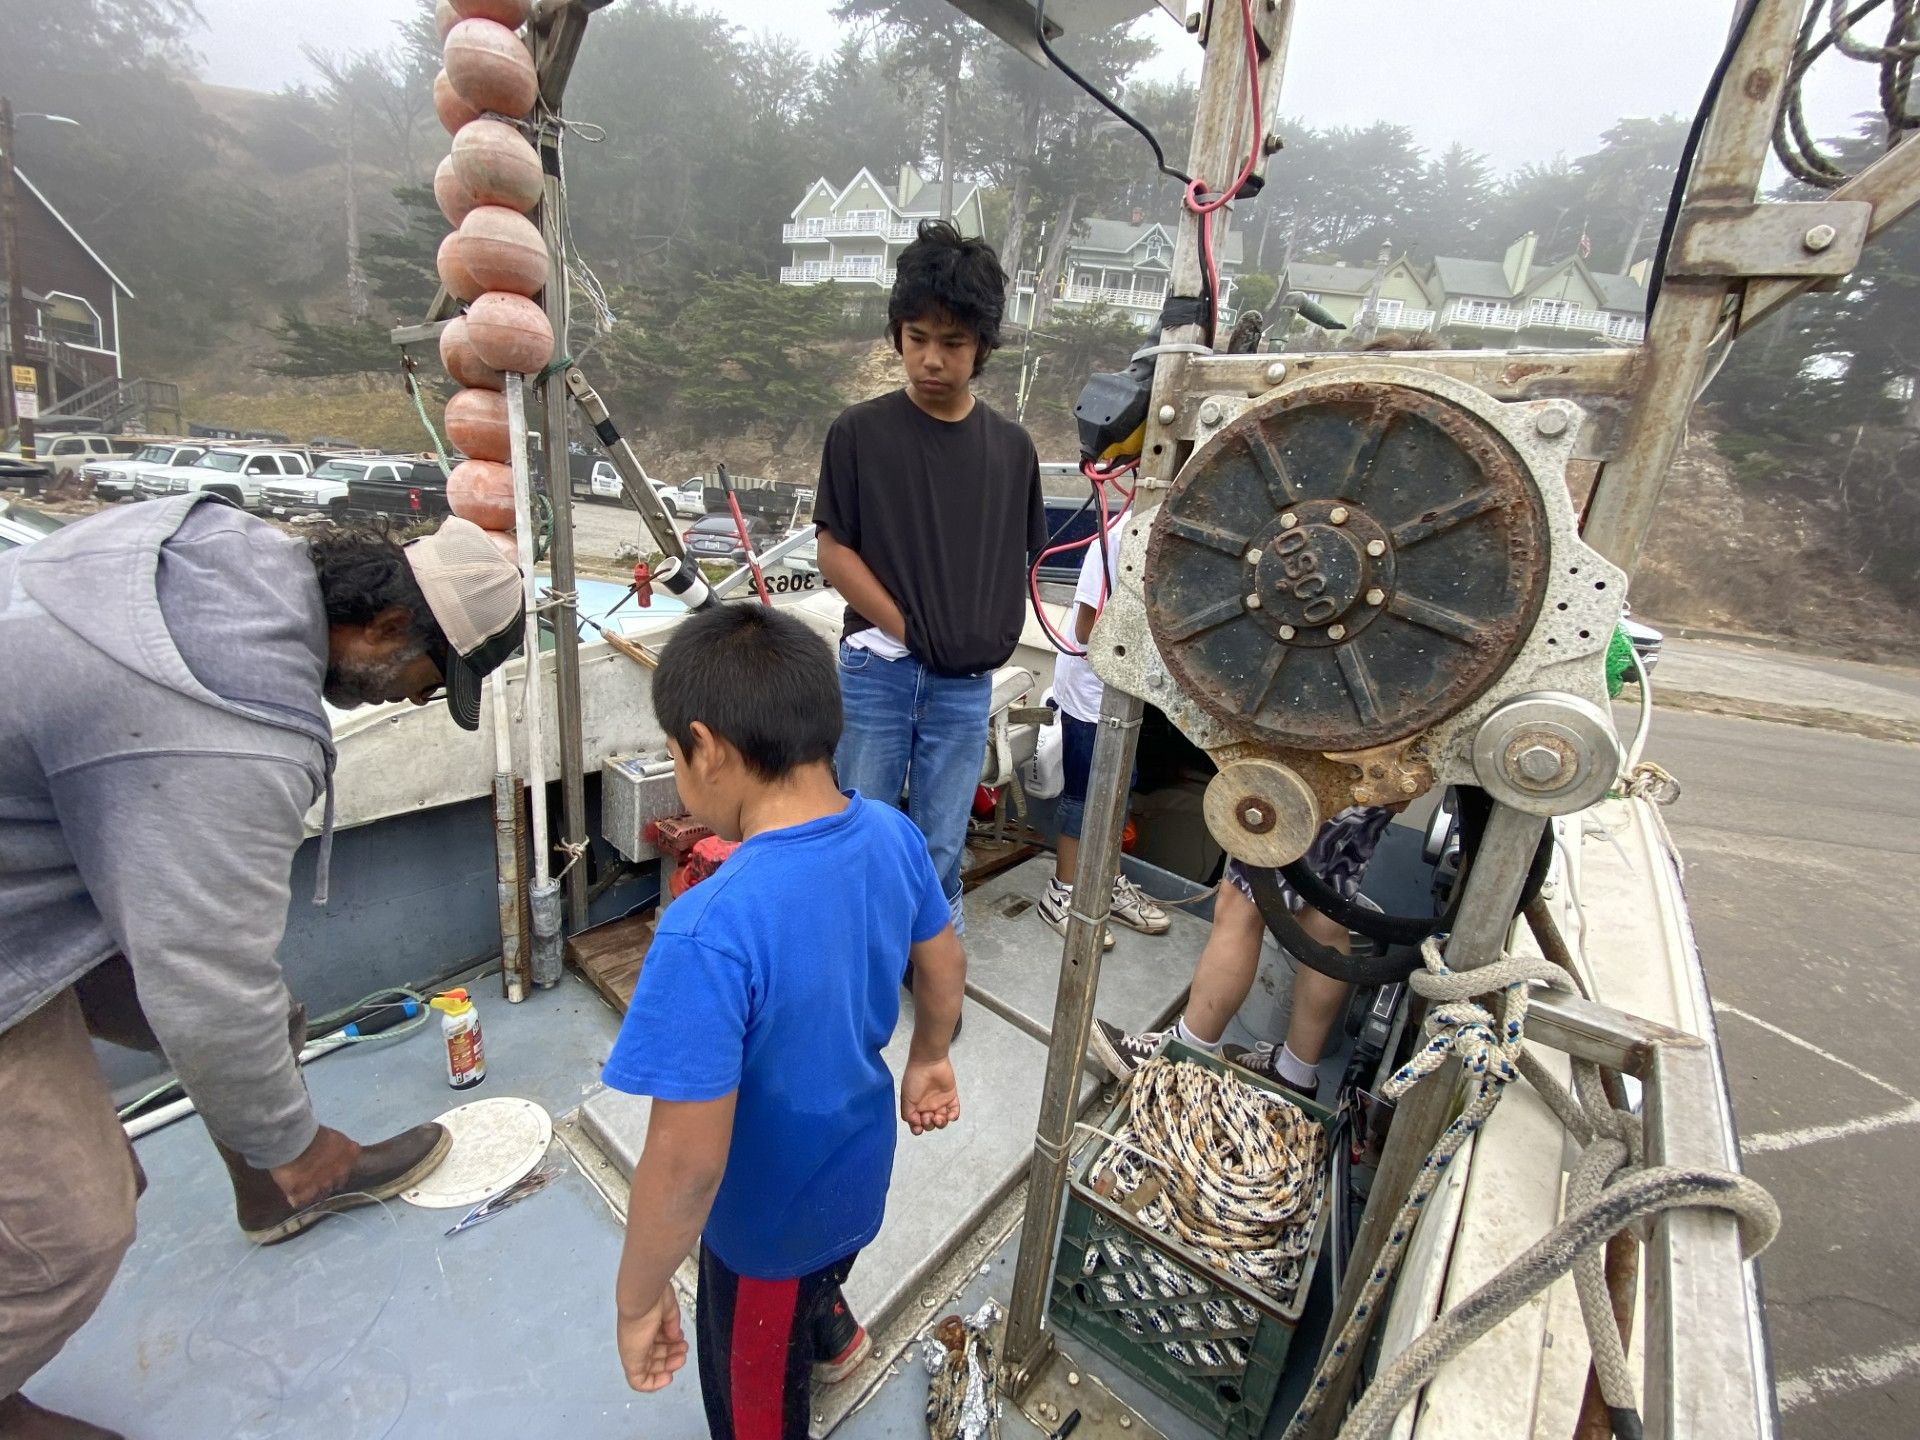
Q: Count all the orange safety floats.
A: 13